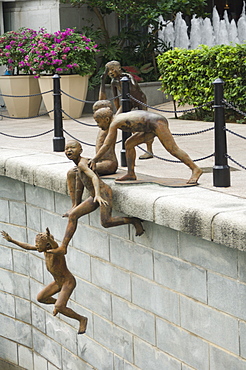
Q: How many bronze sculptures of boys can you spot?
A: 5